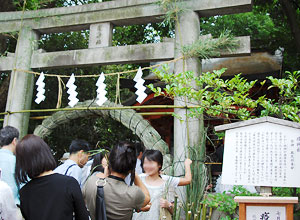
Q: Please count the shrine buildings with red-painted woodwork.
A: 1